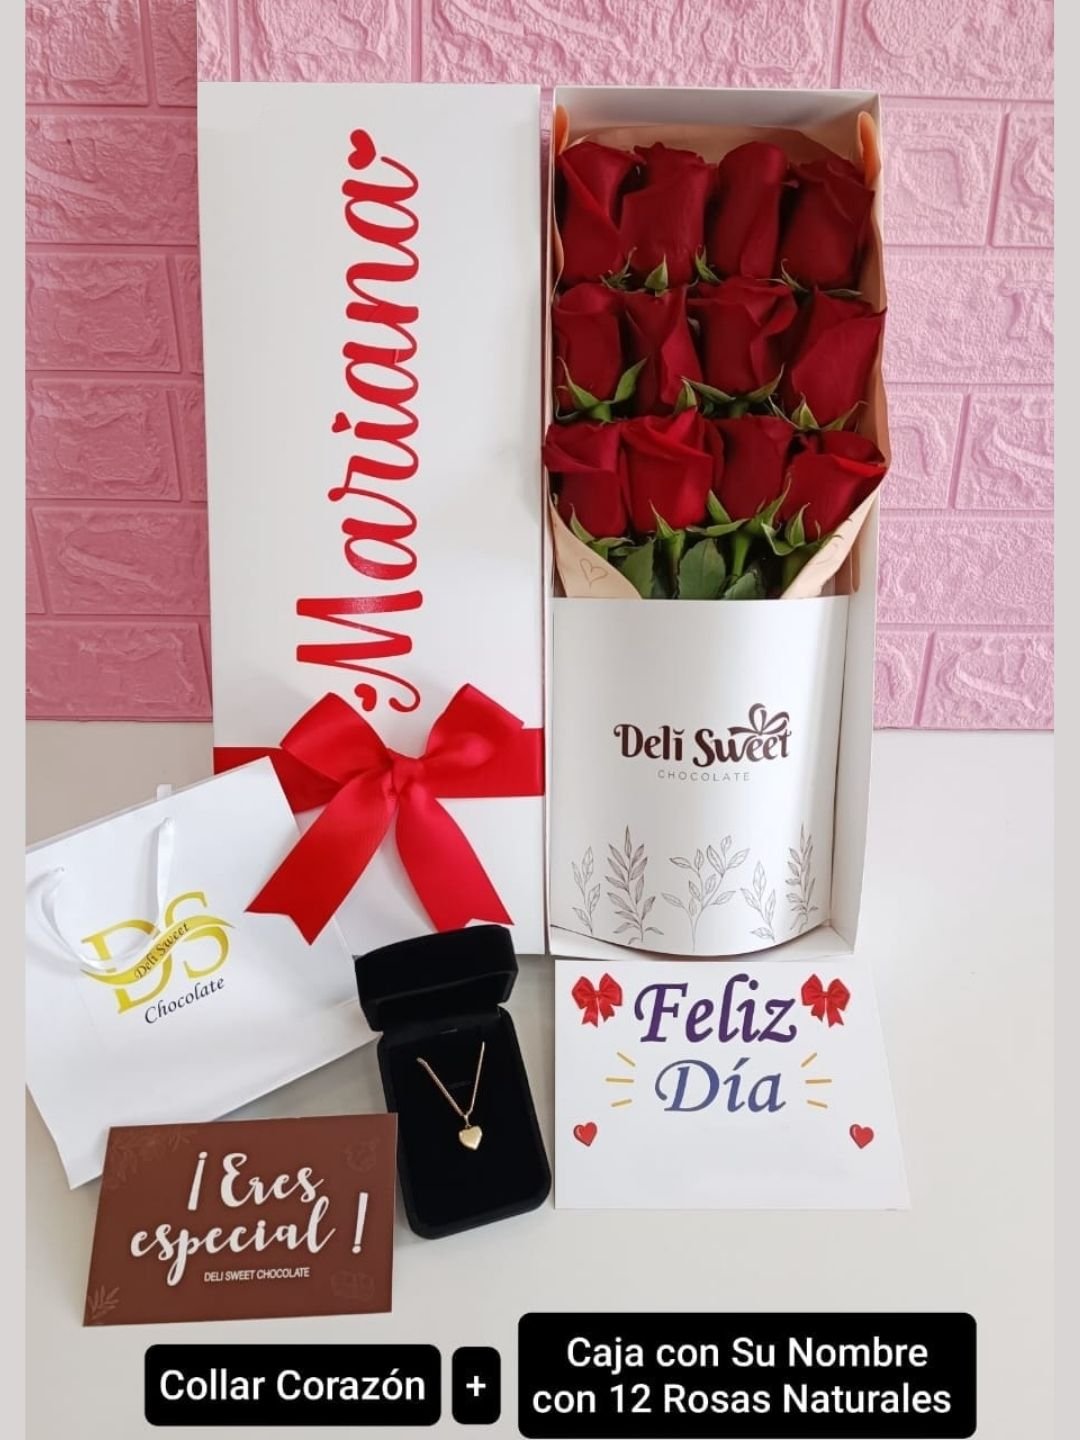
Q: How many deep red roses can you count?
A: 12